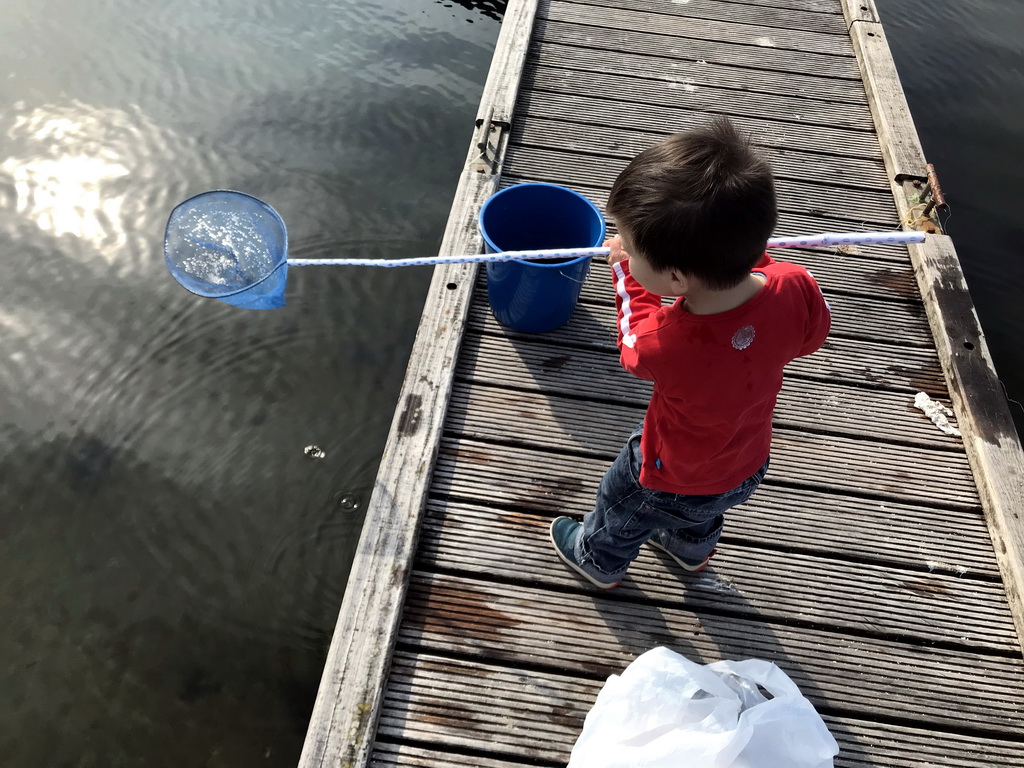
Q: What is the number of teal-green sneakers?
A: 2